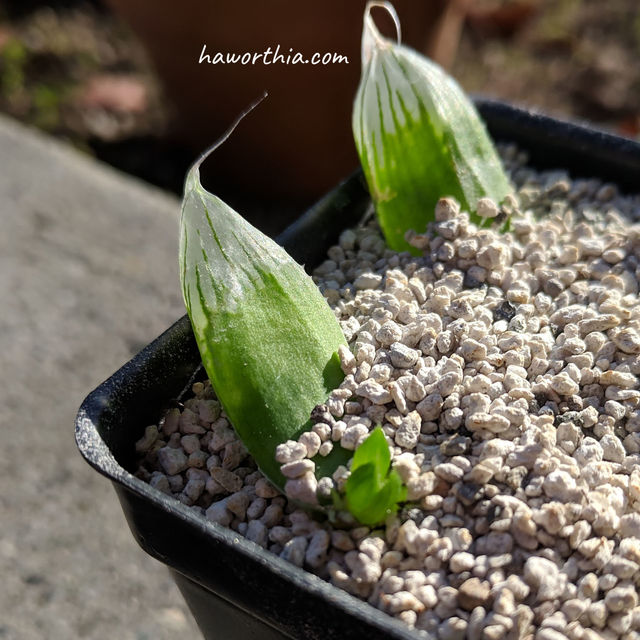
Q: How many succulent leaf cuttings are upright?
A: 2